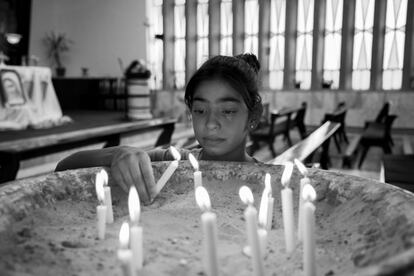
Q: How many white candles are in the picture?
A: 13